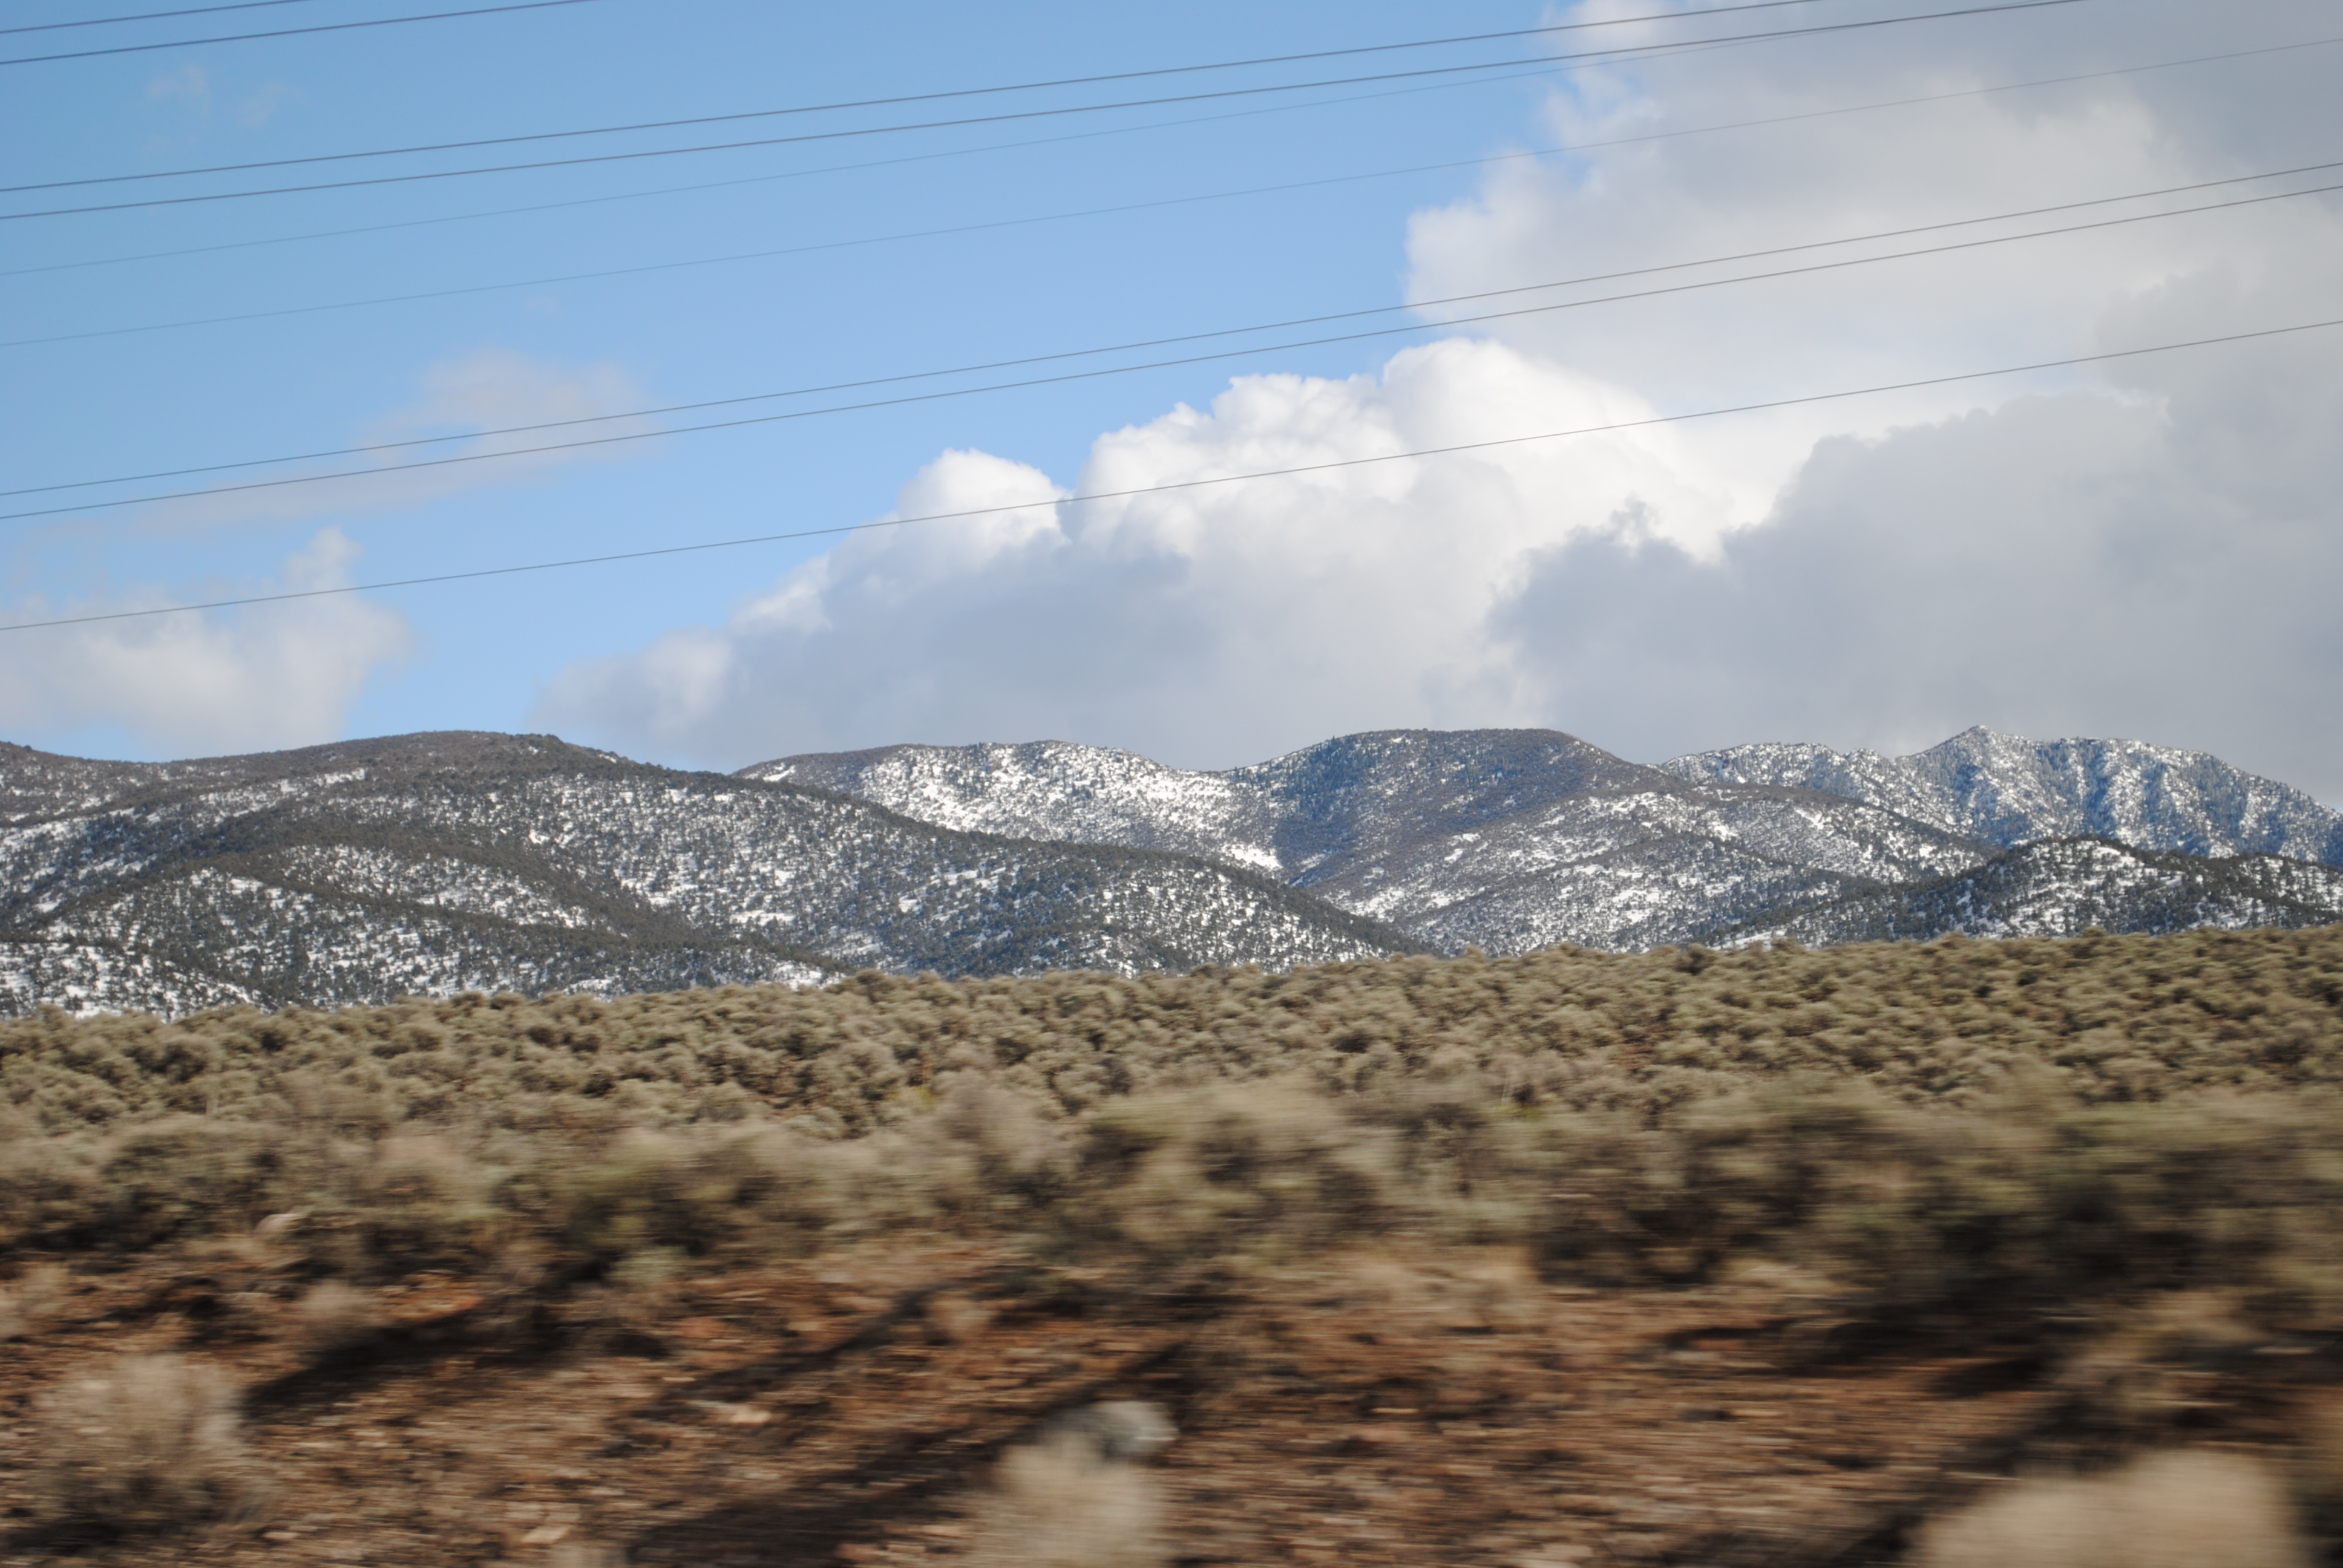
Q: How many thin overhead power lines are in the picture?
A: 9